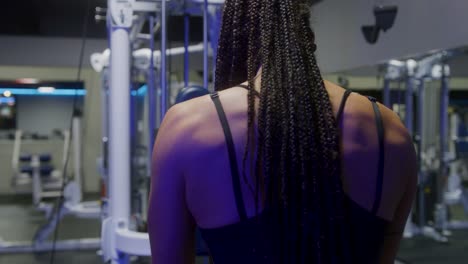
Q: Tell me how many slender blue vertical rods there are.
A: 4